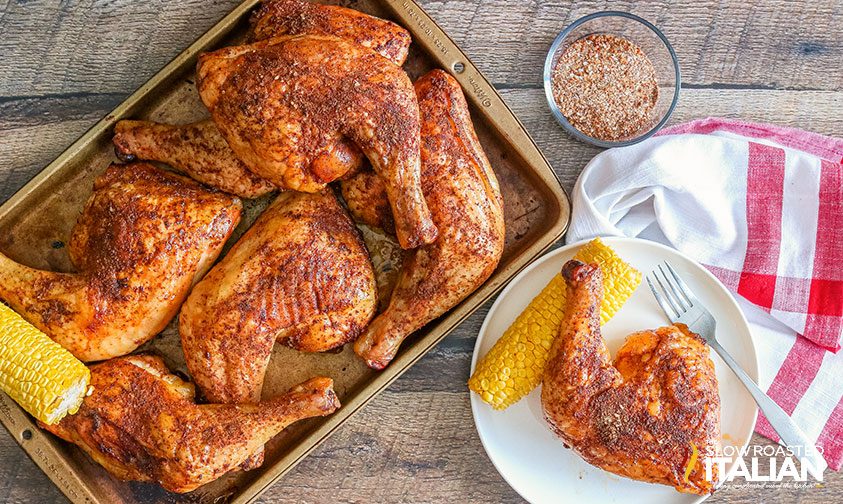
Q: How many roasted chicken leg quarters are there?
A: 7